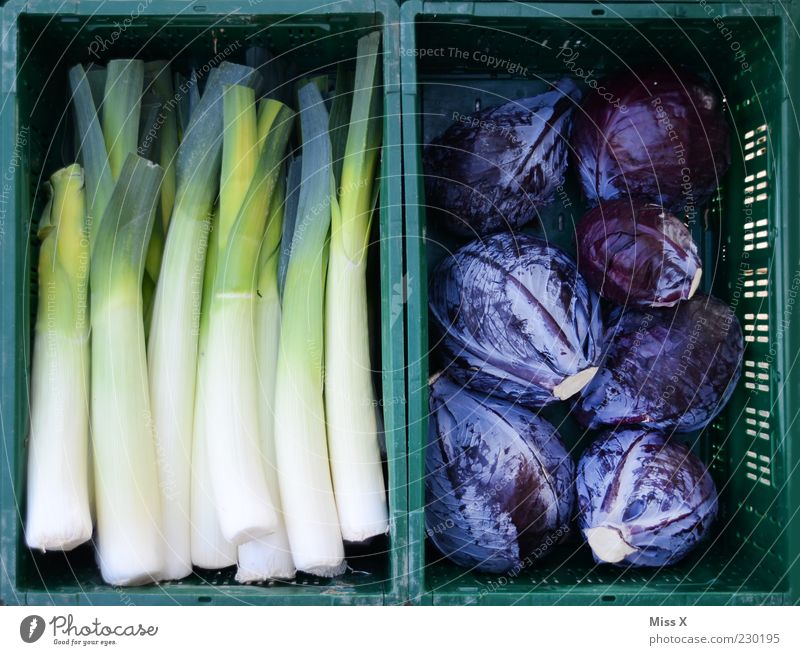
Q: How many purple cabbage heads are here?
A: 7